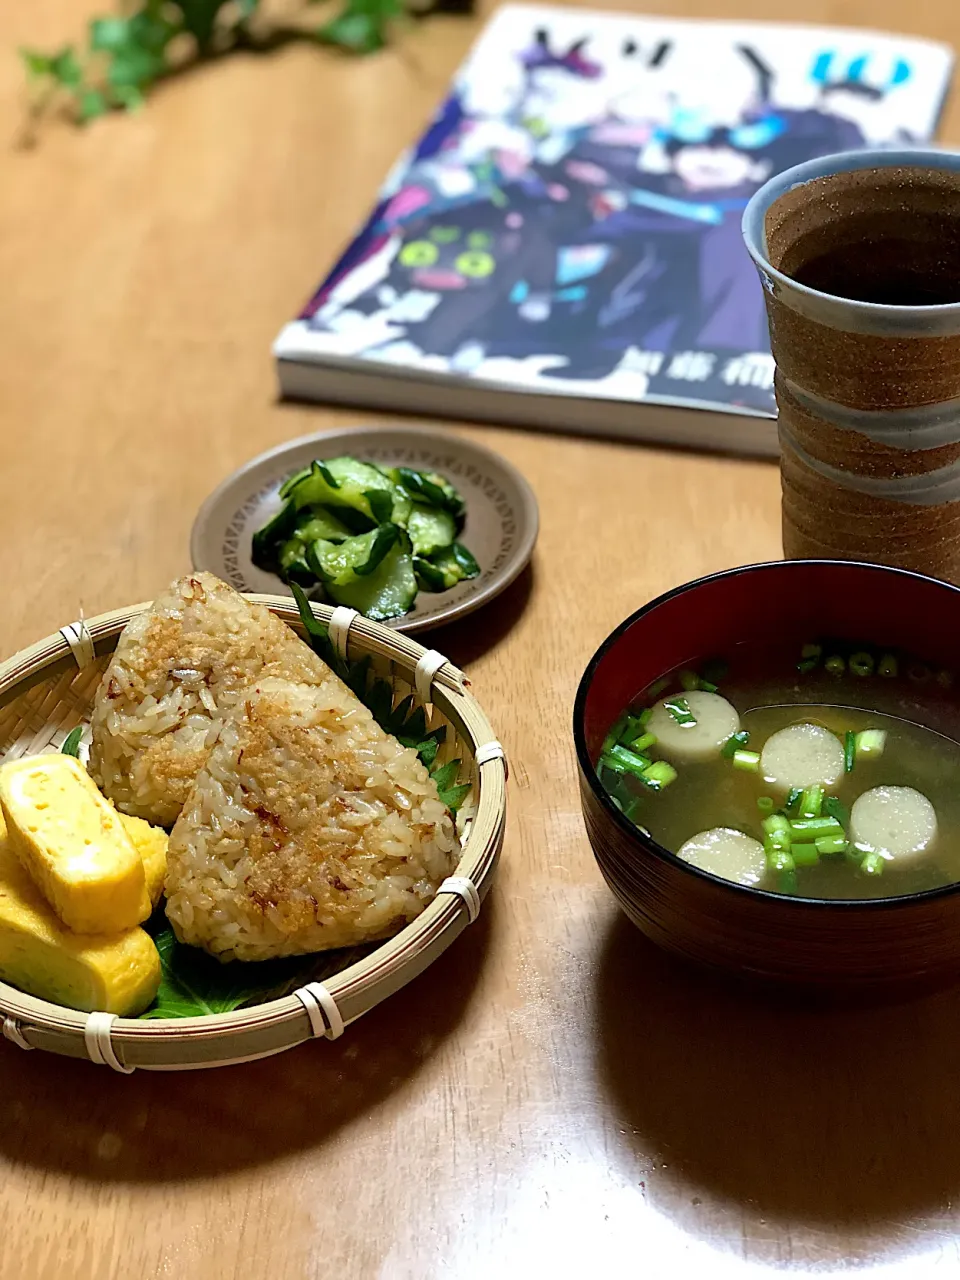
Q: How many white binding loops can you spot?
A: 8